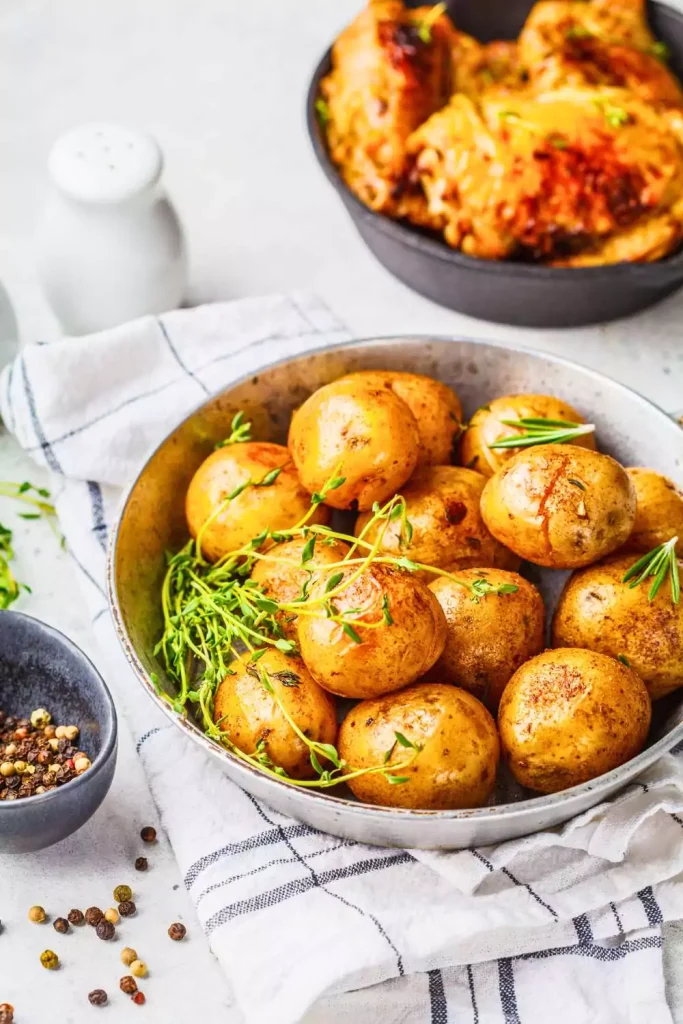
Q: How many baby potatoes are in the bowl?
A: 14